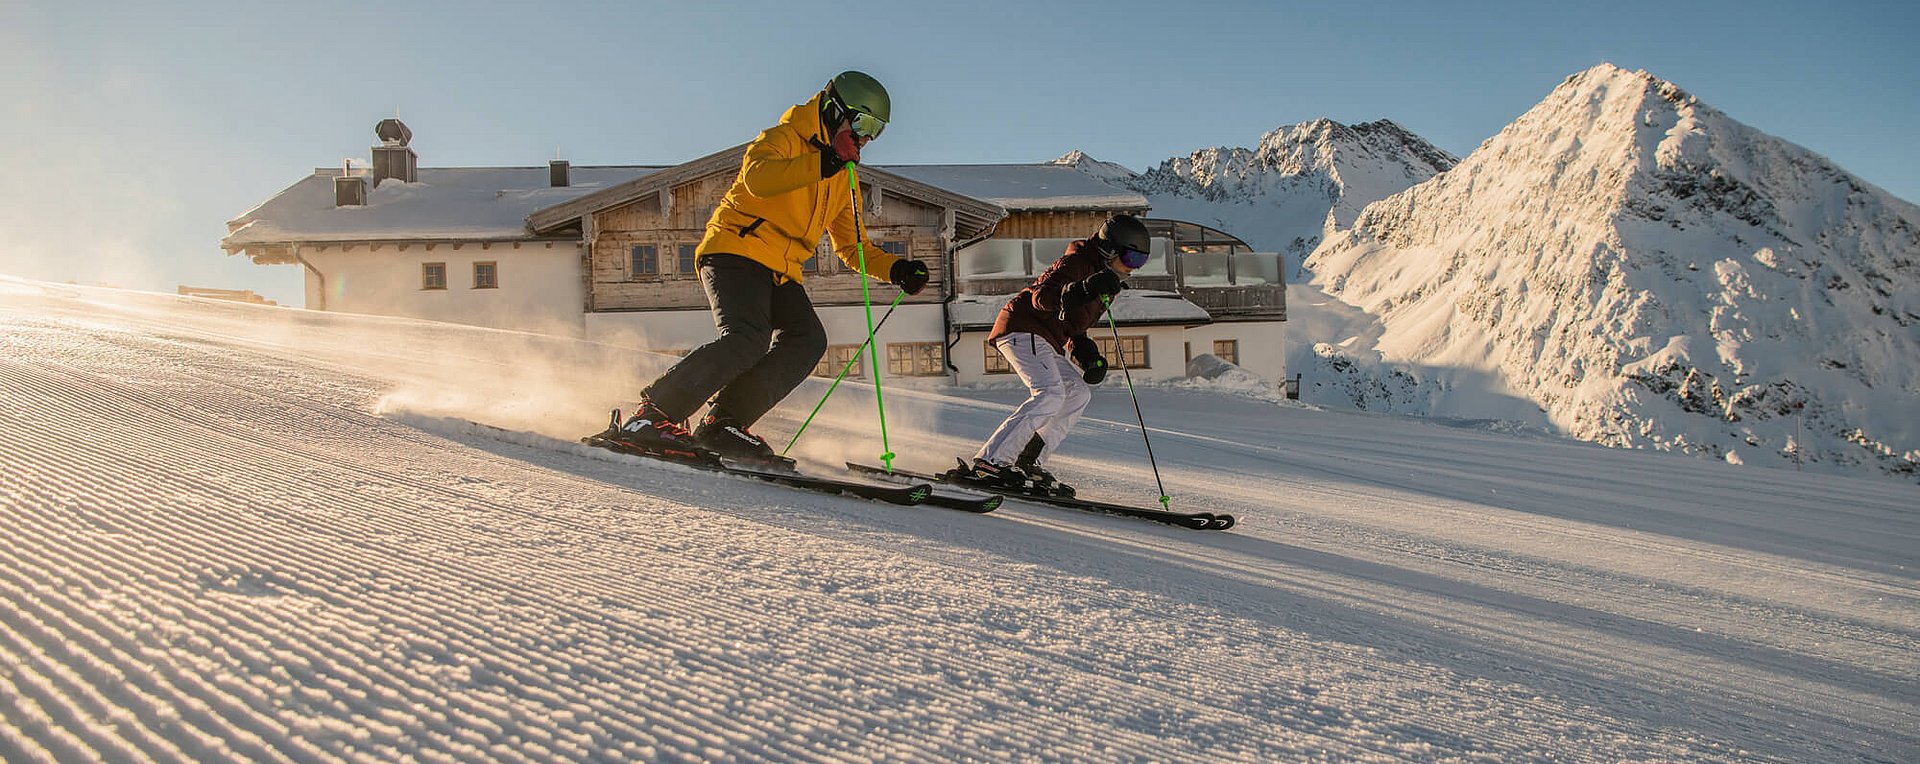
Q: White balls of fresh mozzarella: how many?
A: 0